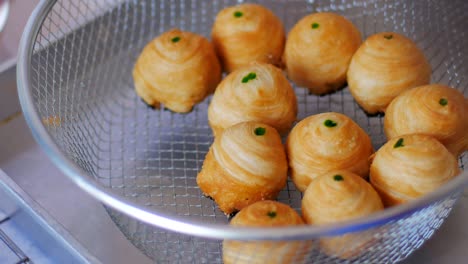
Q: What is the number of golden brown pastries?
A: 11